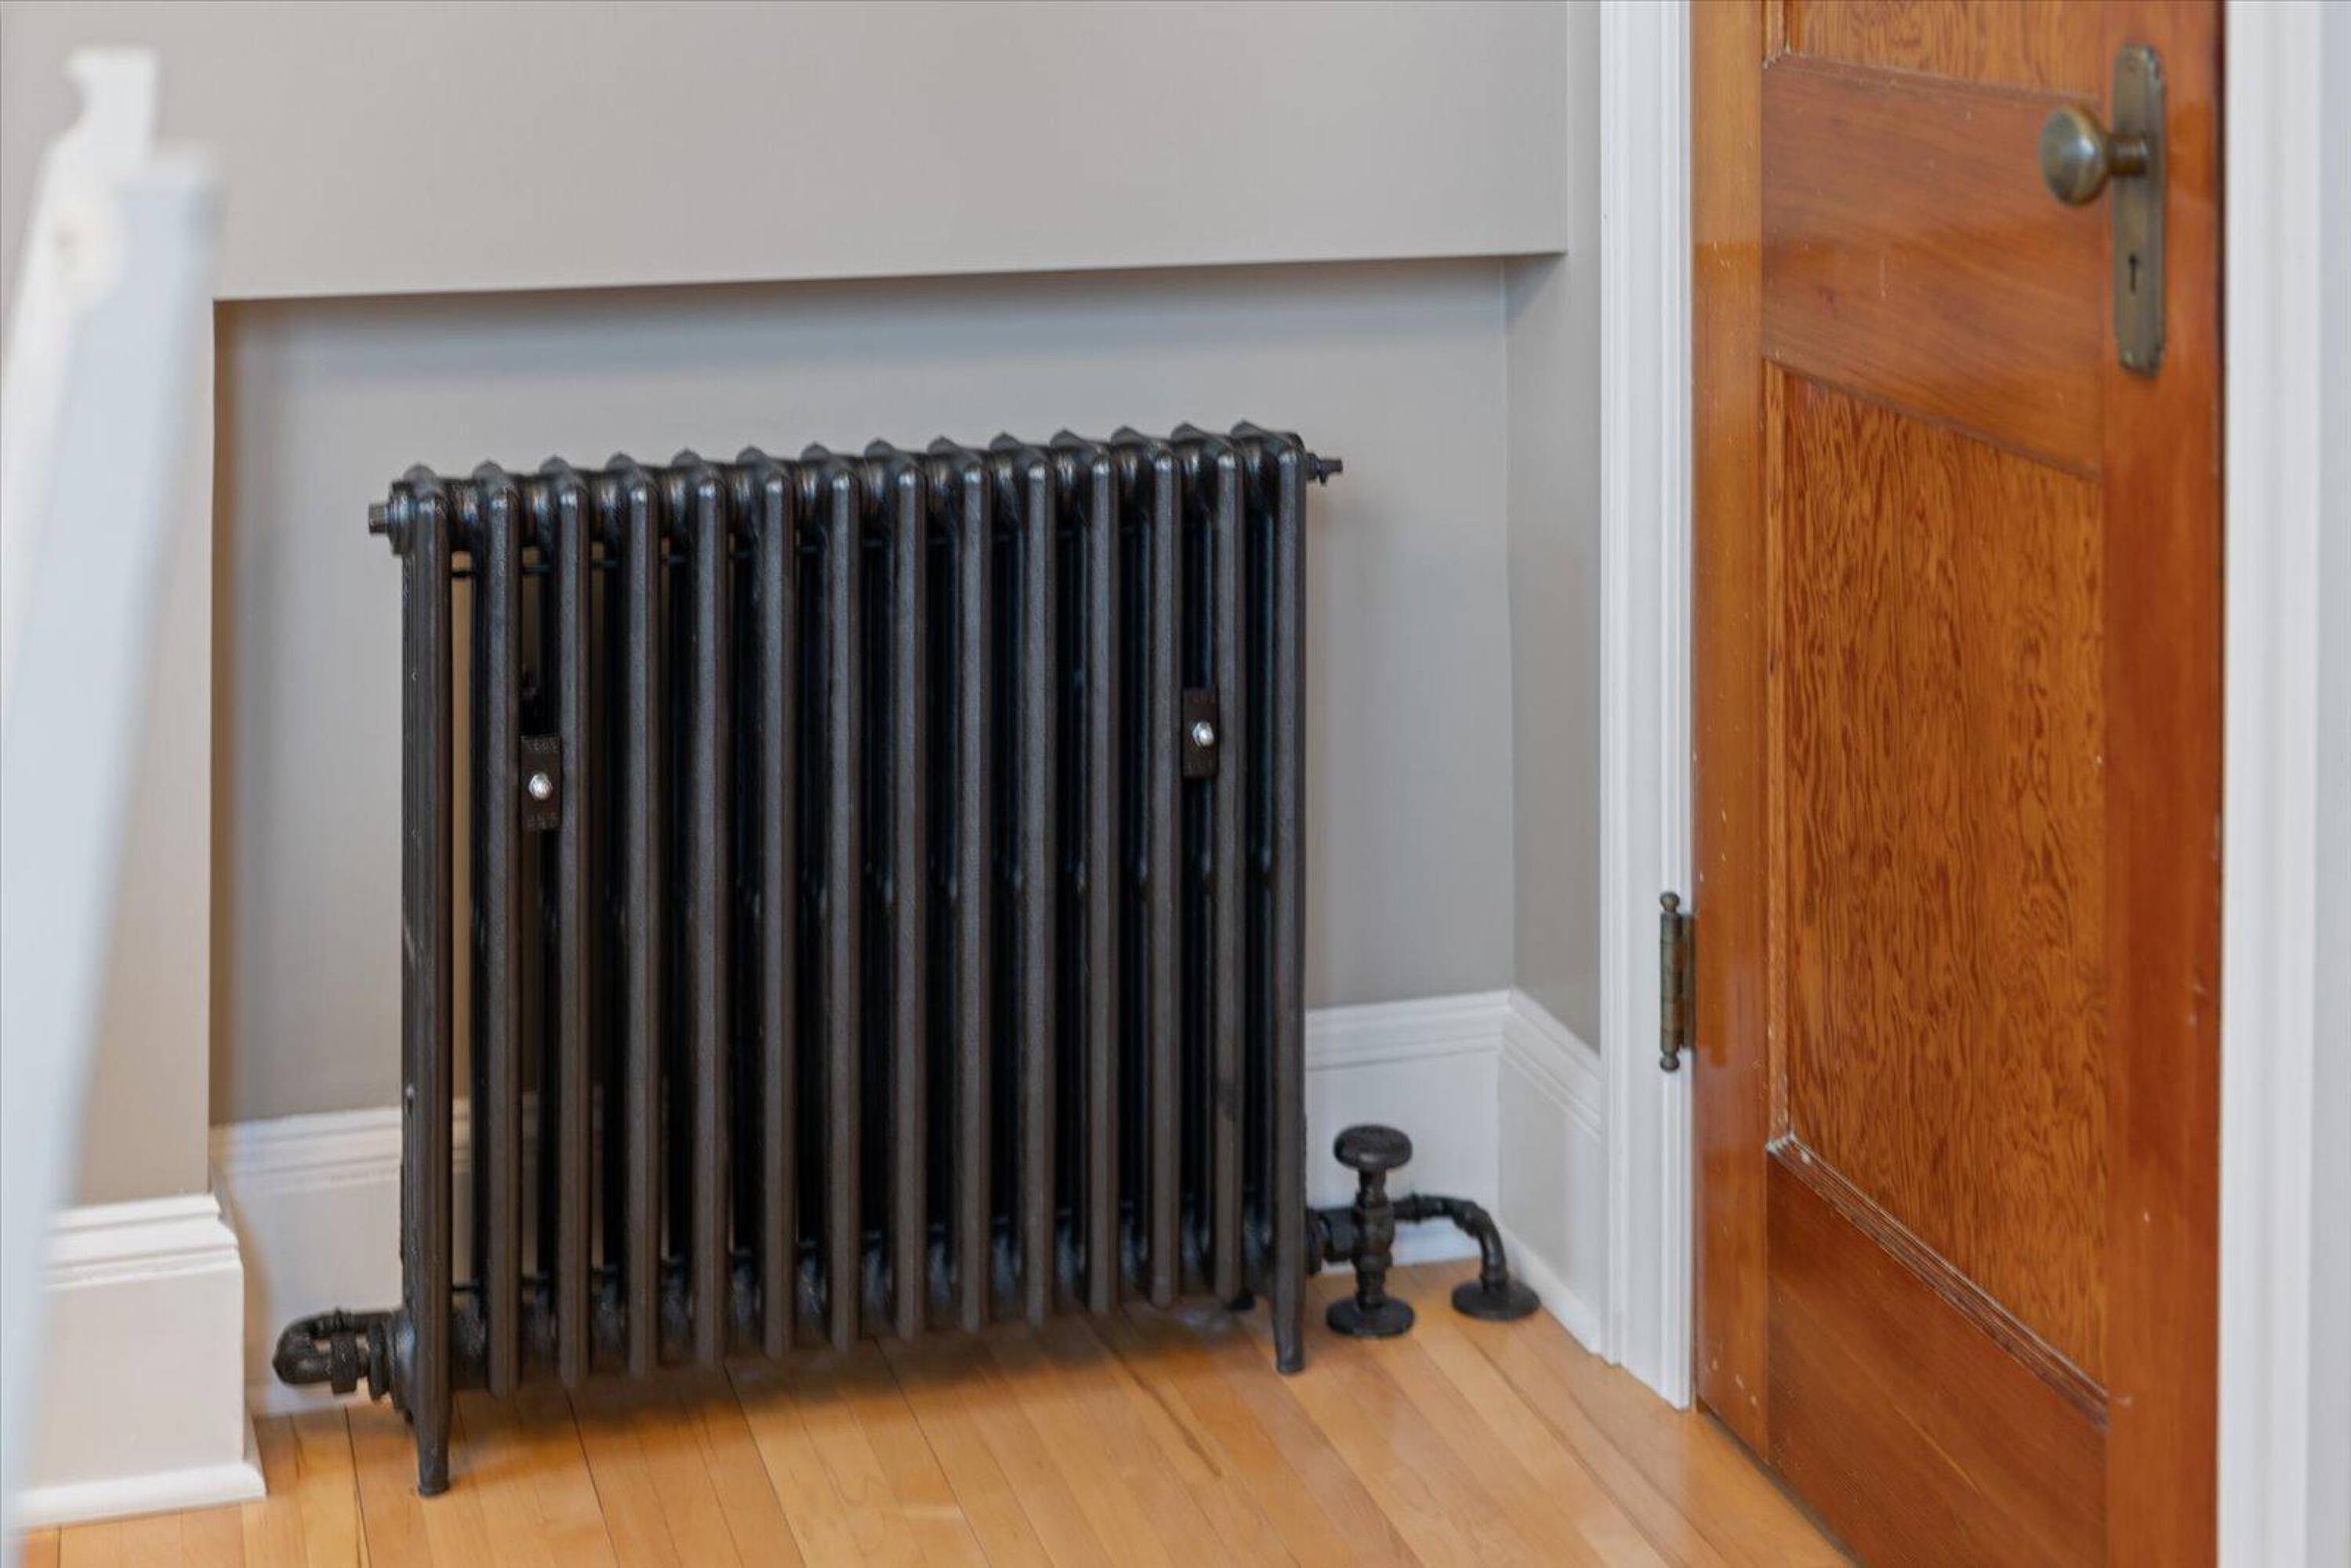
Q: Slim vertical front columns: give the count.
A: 14